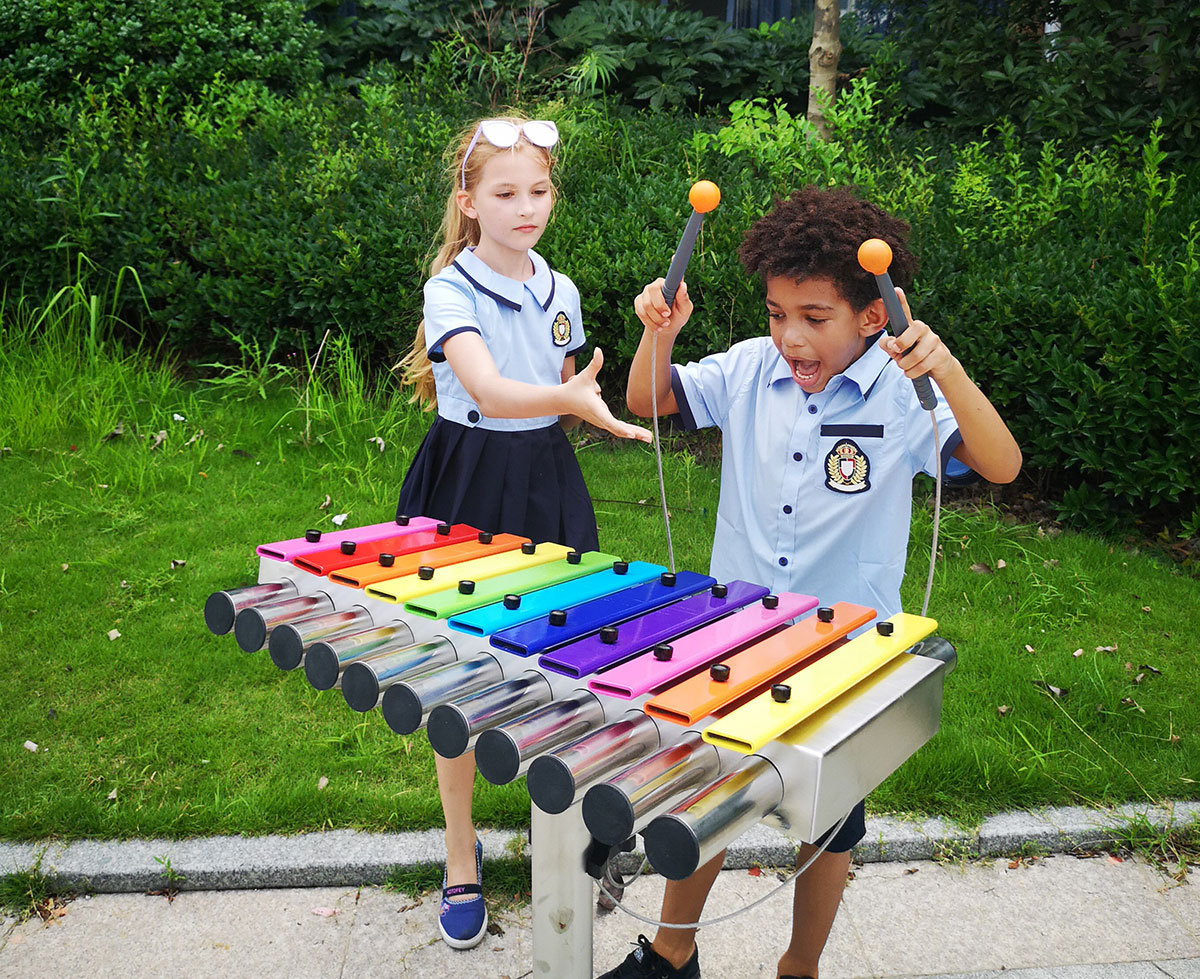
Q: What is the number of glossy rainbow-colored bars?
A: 11